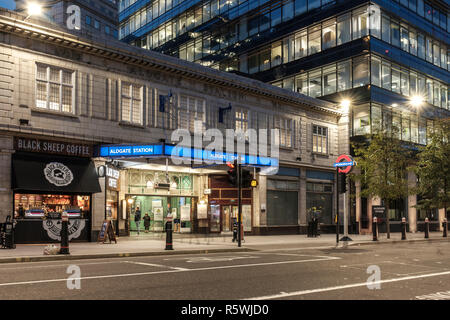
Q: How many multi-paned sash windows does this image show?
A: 6